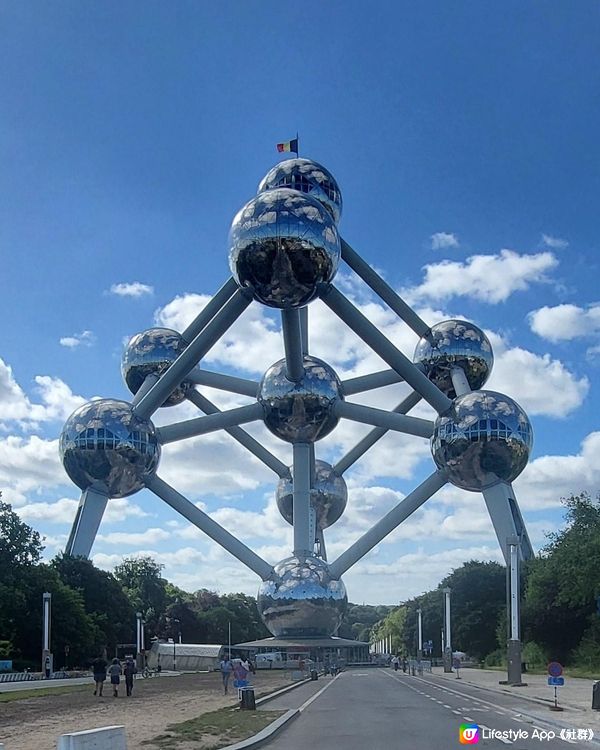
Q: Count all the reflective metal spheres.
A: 9